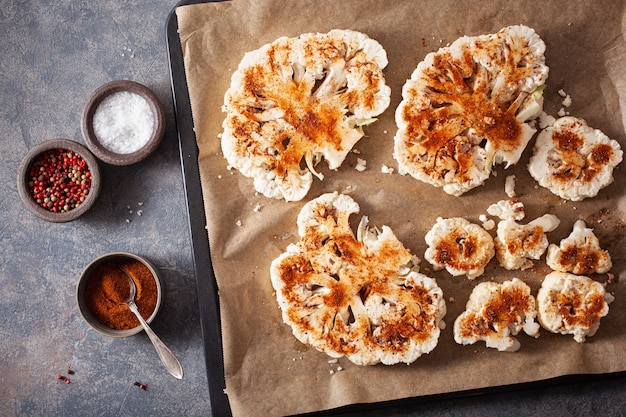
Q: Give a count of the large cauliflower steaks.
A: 3